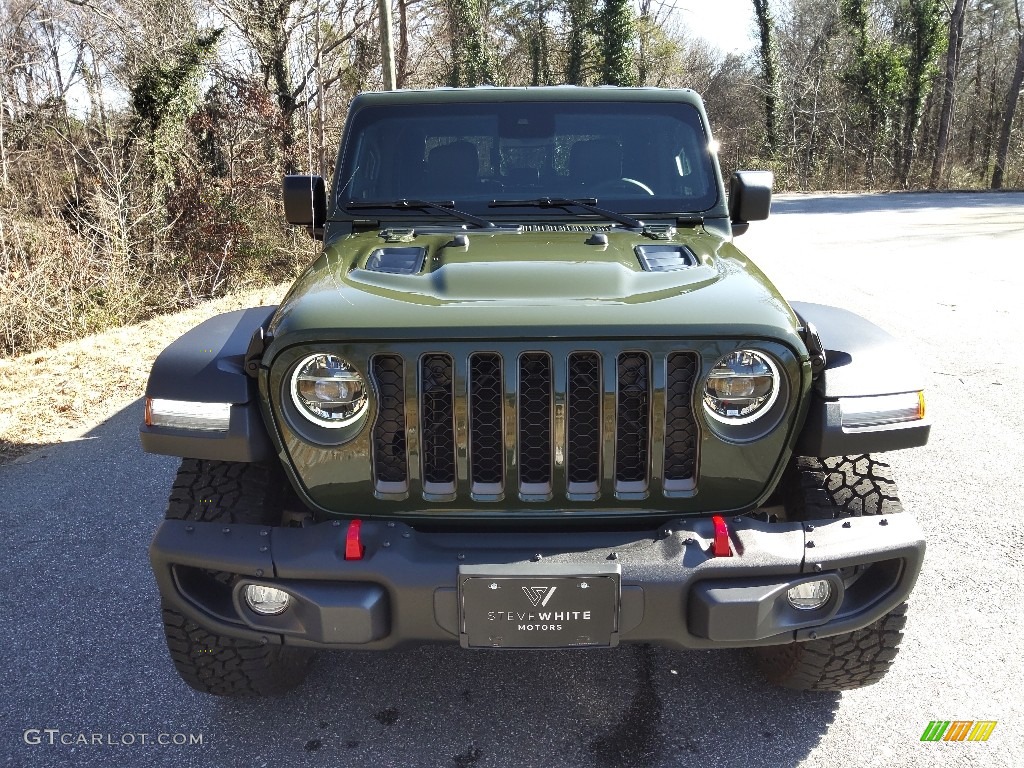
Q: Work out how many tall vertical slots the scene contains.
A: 7